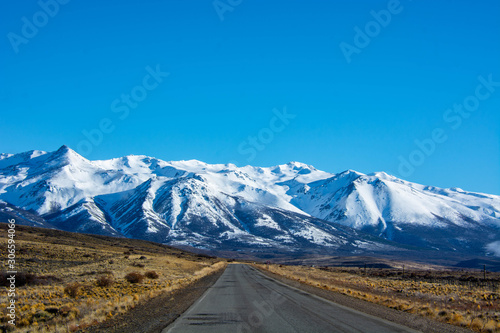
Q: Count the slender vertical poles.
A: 3